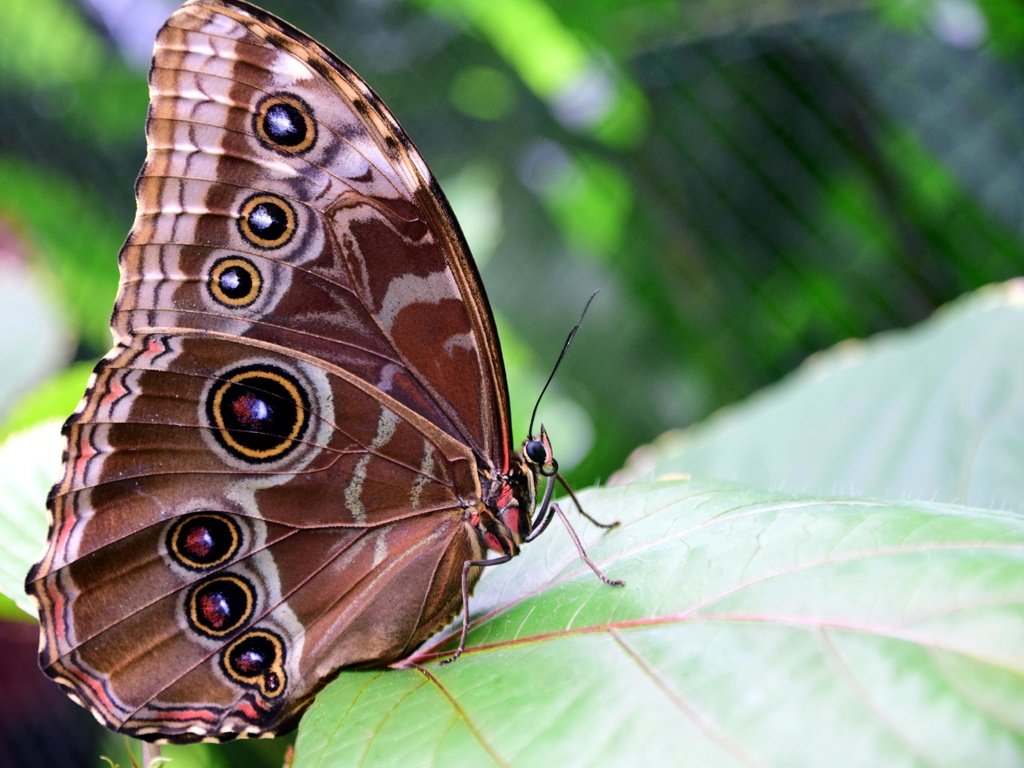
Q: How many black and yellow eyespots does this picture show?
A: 7